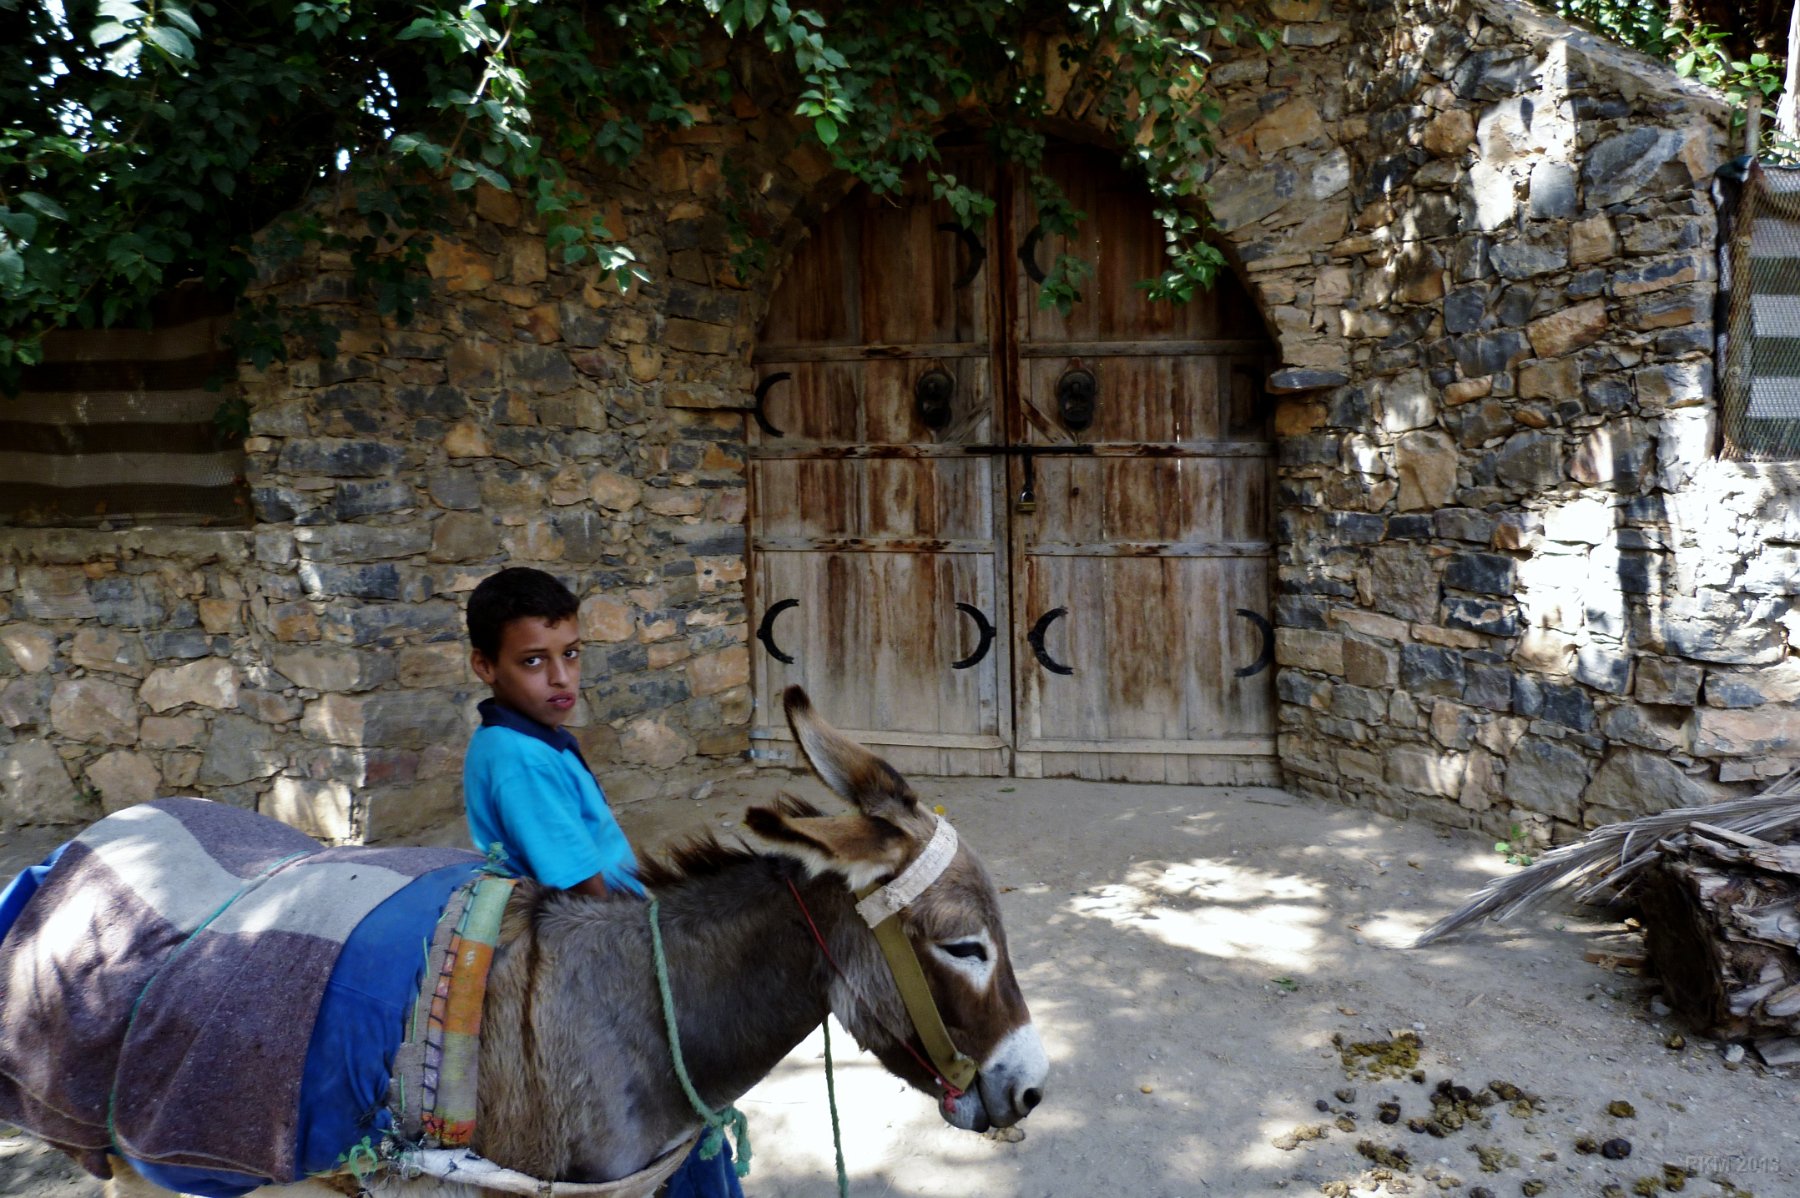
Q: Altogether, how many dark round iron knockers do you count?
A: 2